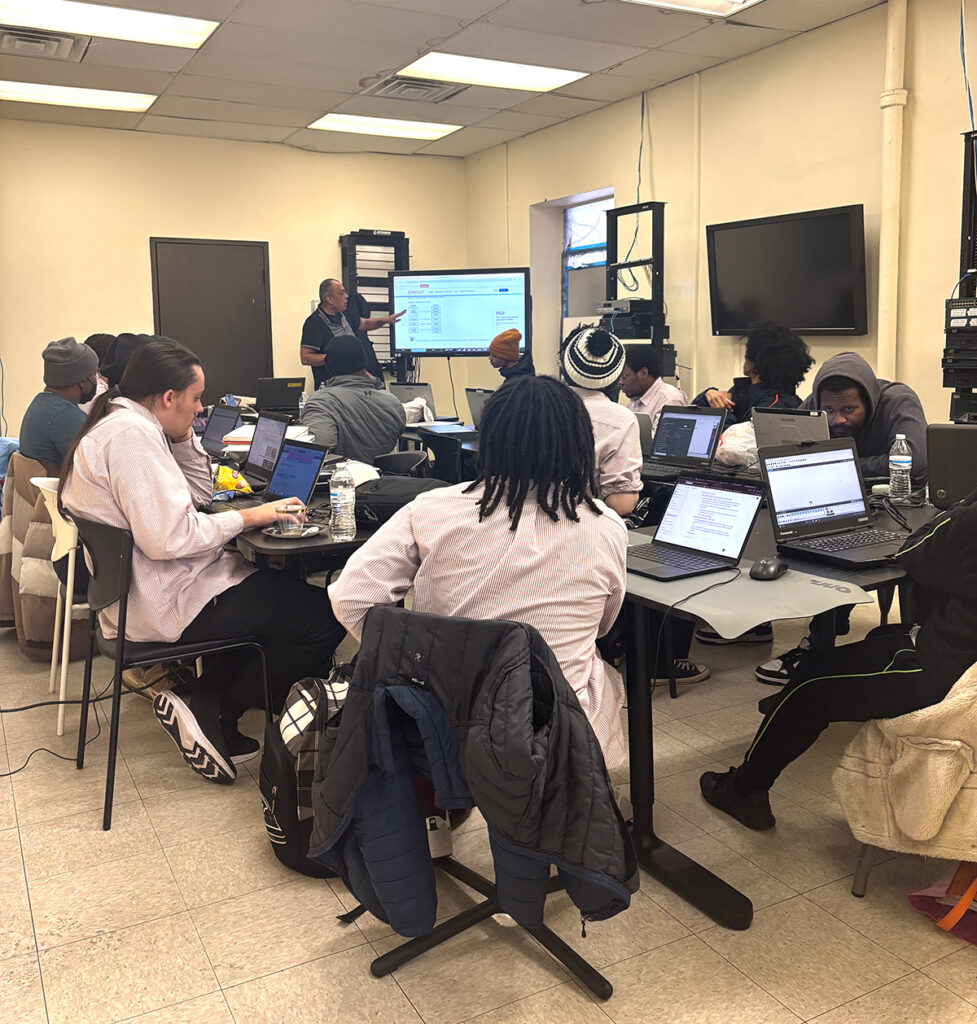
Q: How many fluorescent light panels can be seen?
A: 5